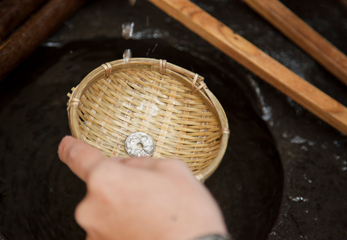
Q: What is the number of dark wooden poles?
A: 2